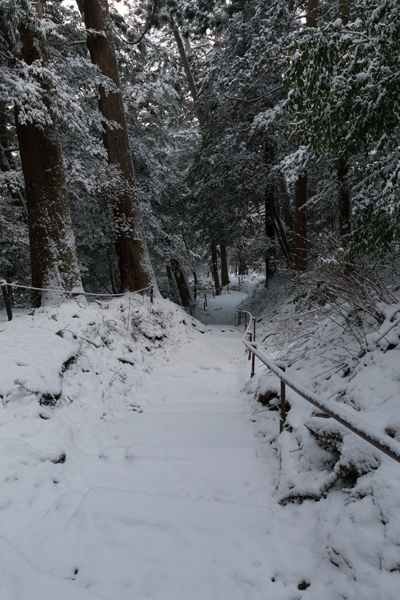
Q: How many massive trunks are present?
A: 2